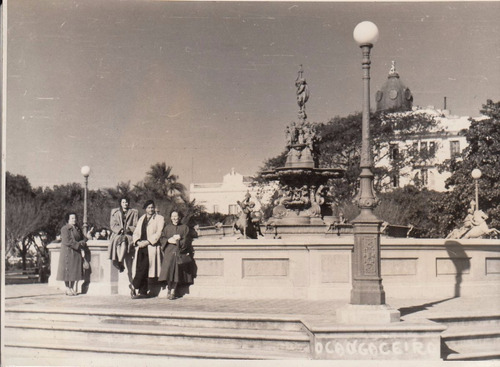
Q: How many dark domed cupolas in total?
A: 1